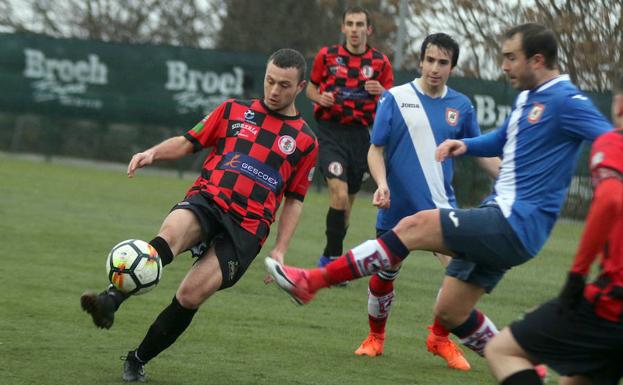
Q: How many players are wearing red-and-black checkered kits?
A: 3